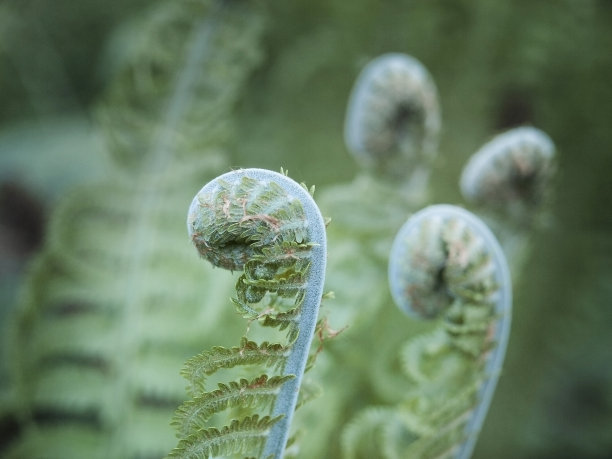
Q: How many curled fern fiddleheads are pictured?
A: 4